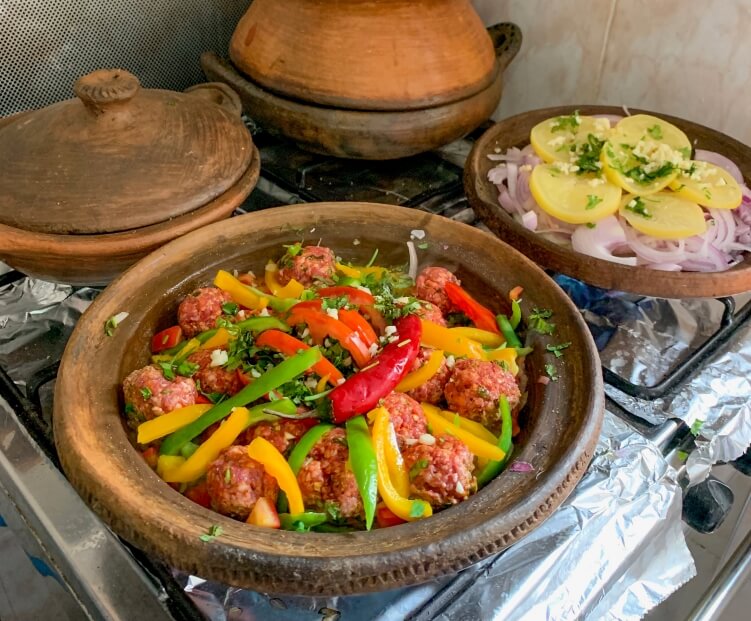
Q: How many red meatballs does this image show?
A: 13